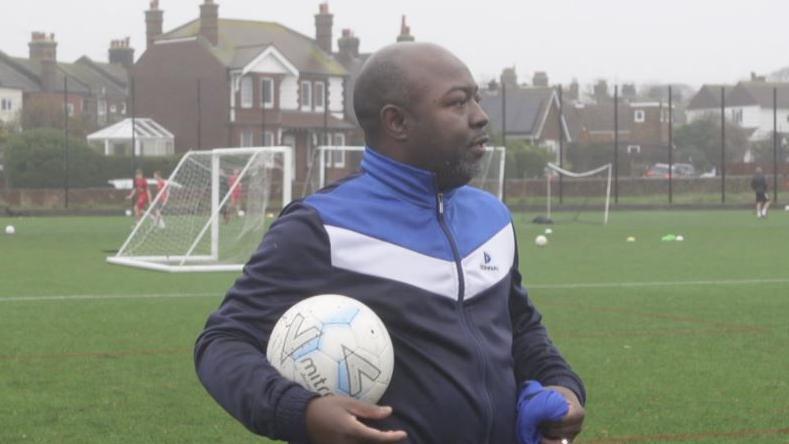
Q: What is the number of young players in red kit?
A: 3